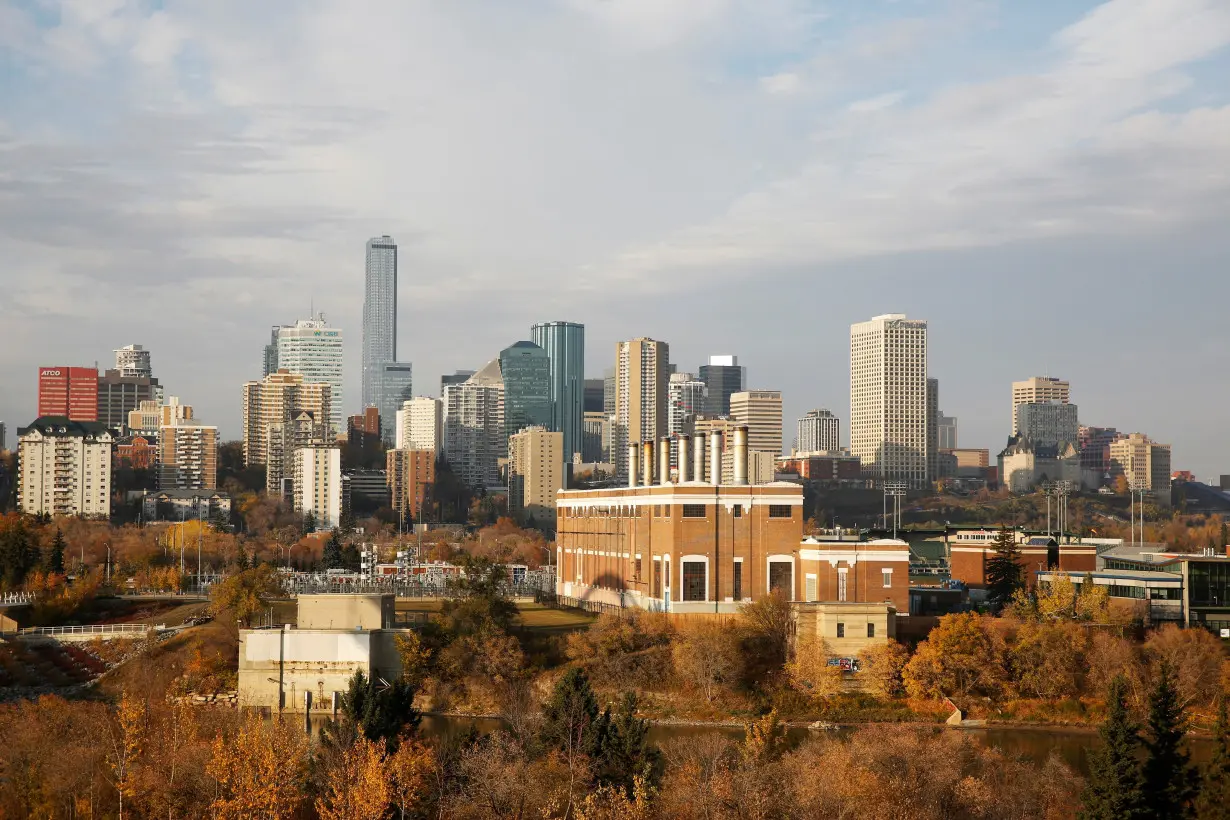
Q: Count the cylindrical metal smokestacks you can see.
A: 7